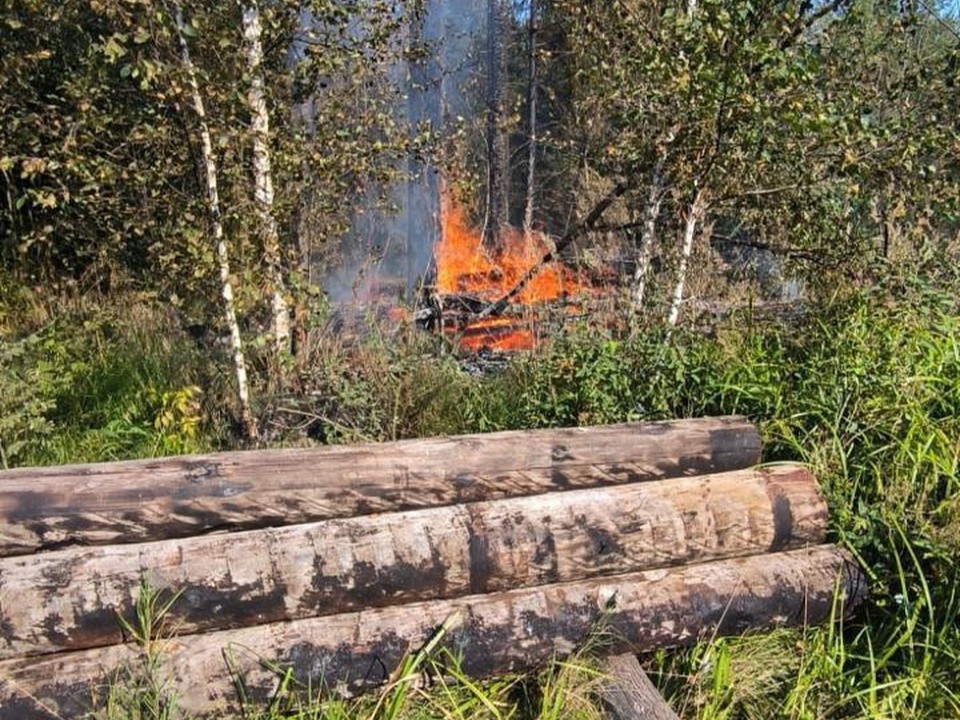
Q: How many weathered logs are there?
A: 3